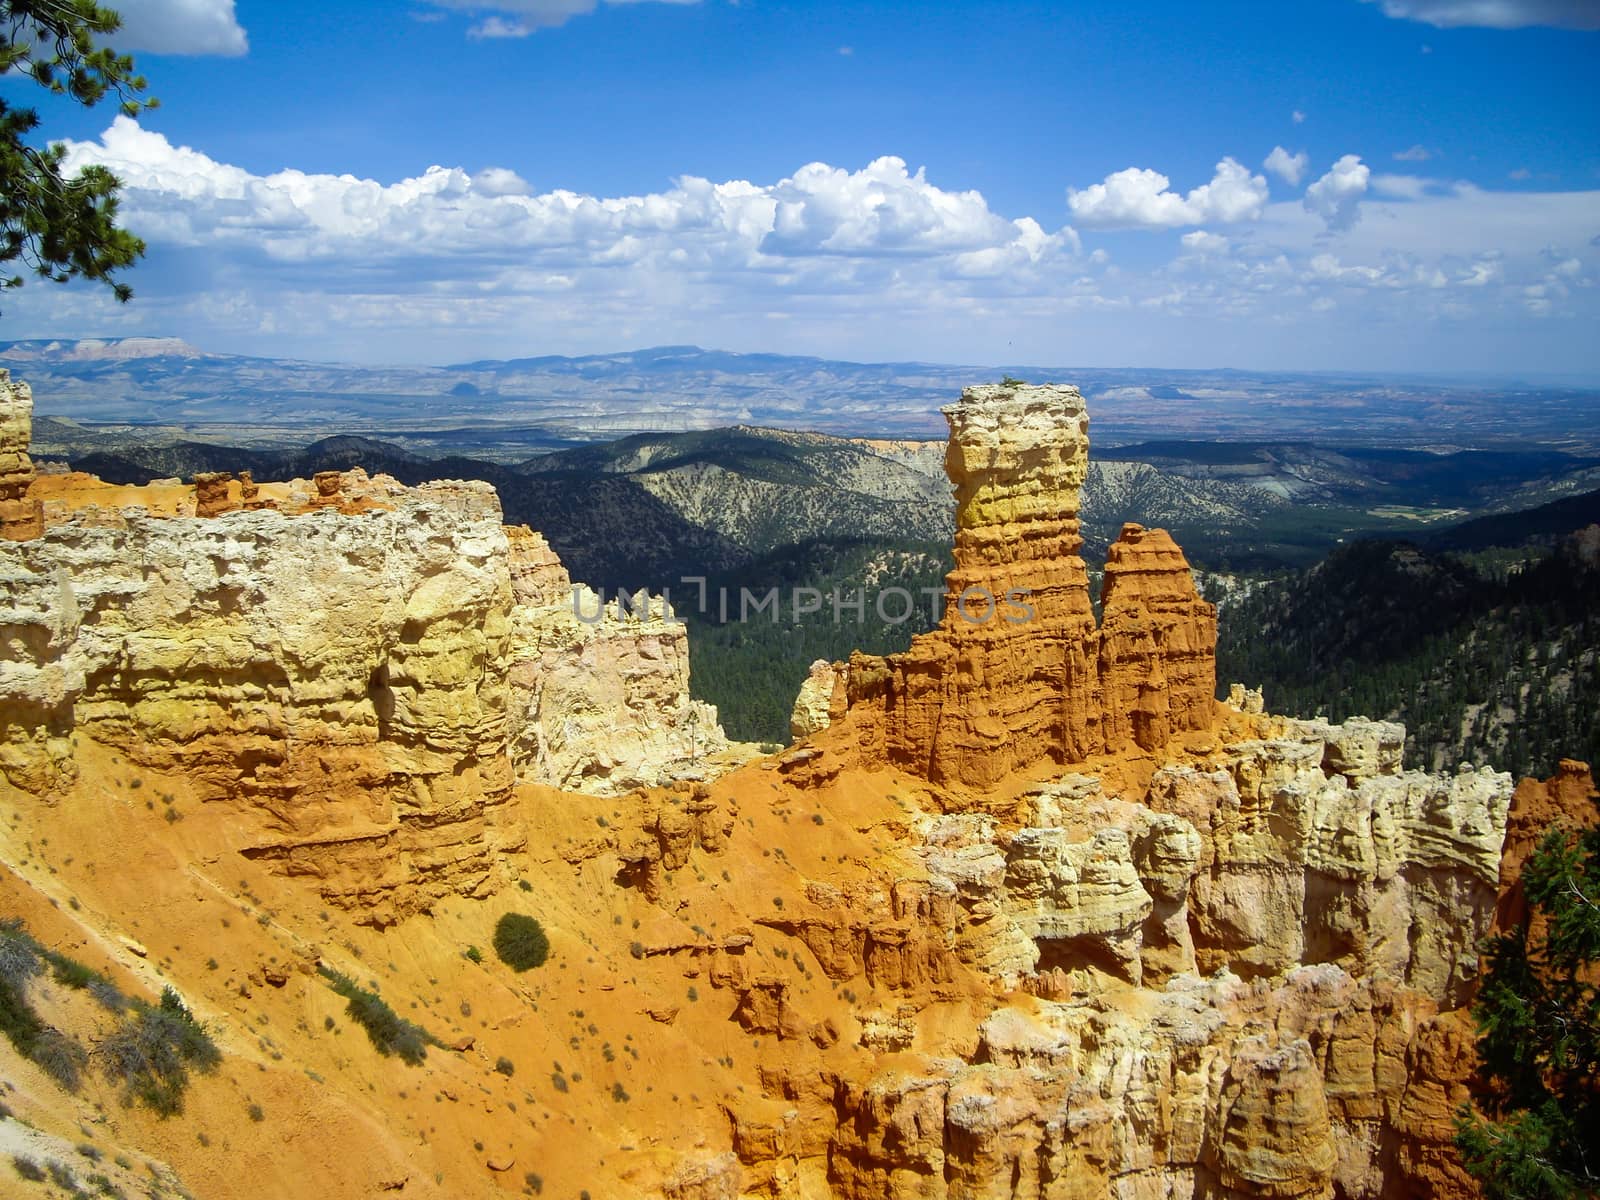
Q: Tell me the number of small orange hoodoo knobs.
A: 3